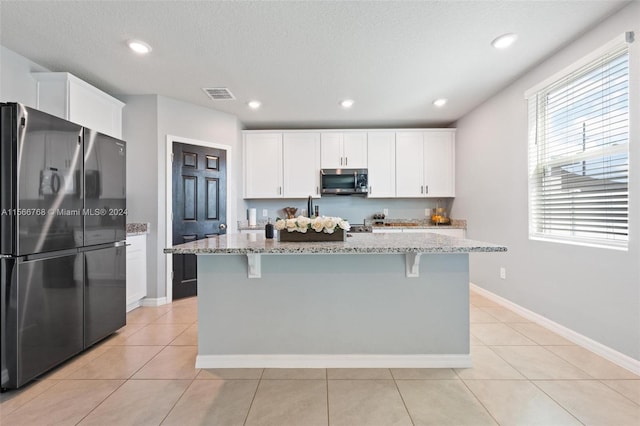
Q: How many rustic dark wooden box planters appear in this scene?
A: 1